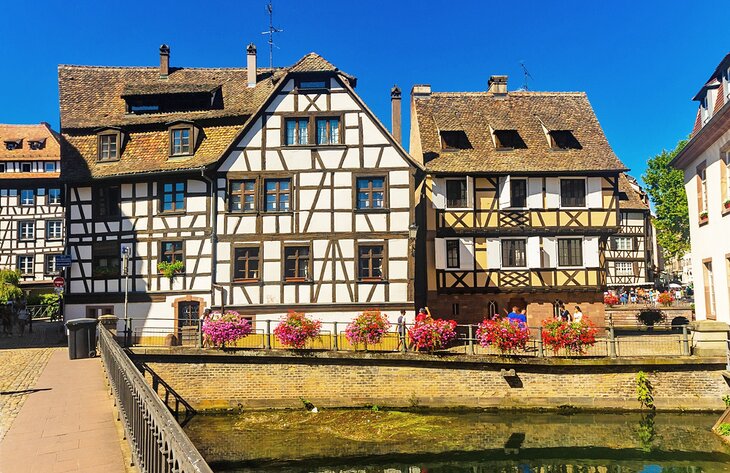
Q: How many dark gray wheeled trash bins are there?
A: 1